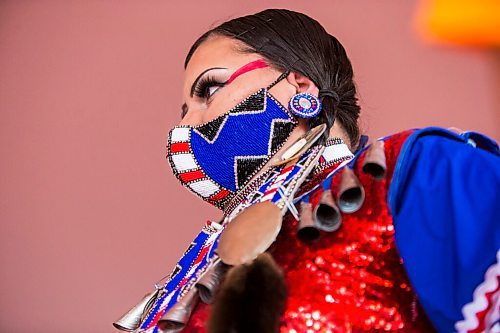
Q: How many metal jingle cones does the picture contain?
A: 7